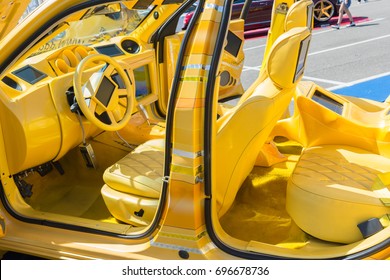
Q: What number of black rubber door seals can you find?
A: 2